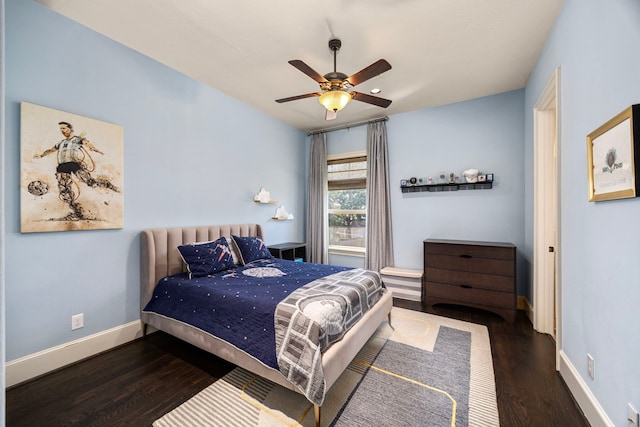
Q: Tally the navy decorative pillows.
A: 2